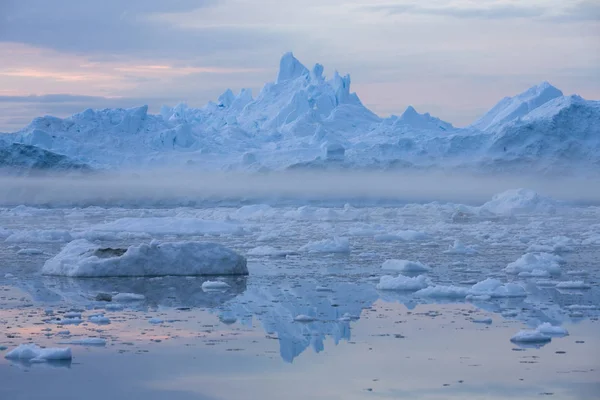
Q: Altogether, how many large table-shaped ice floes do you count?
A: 1